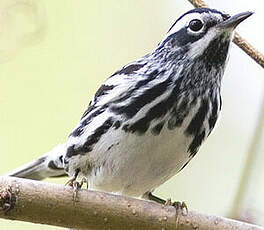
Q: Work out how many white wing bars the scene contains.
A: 2